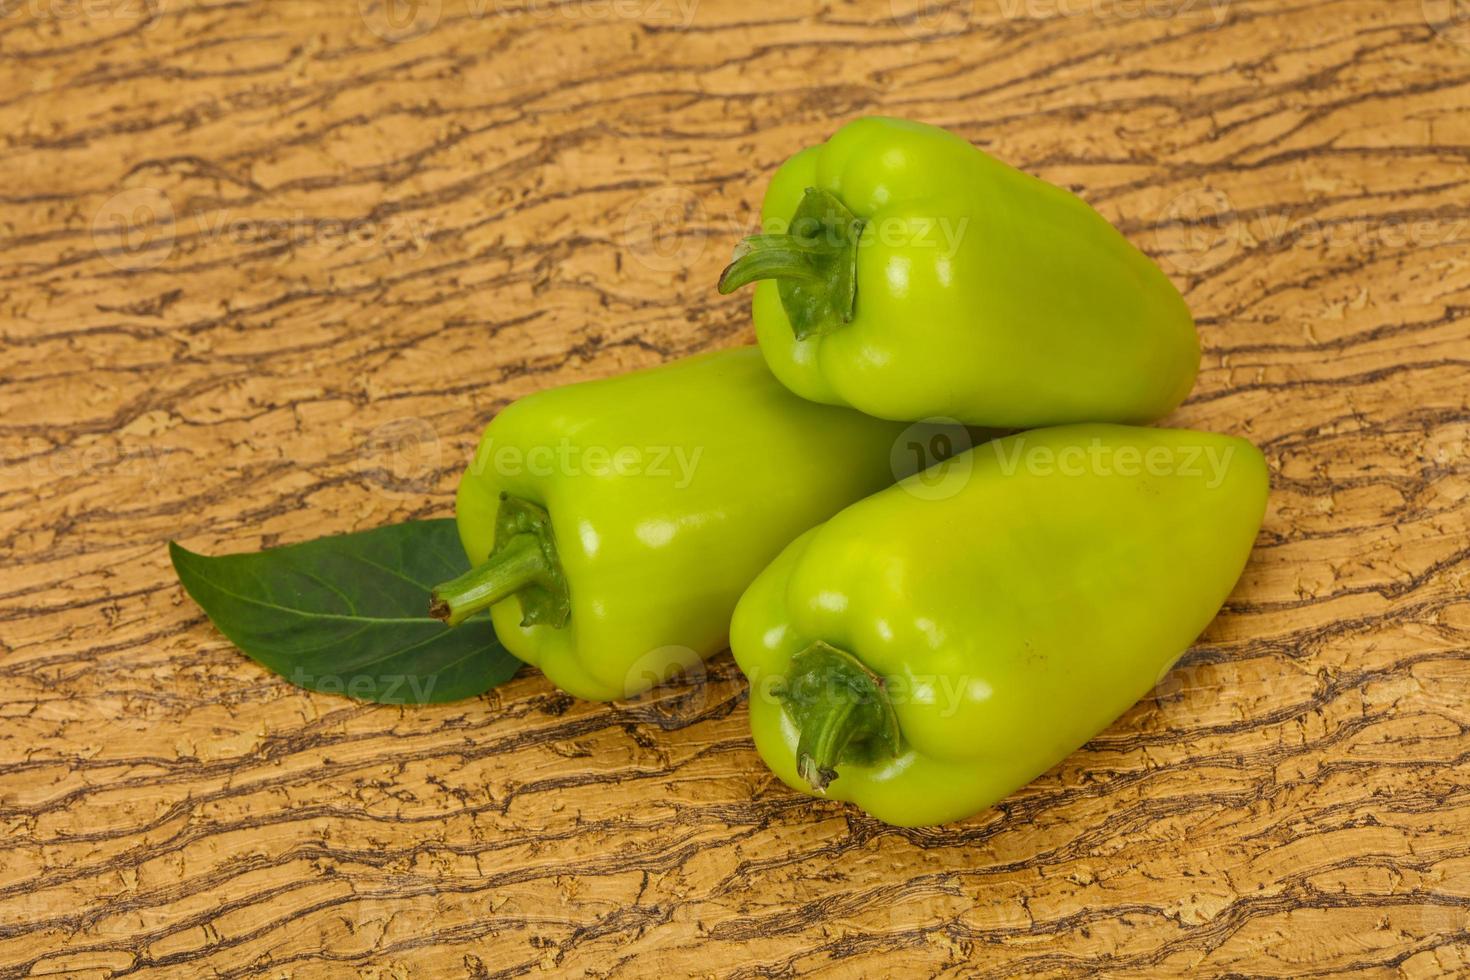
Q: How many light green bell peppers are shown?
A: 3